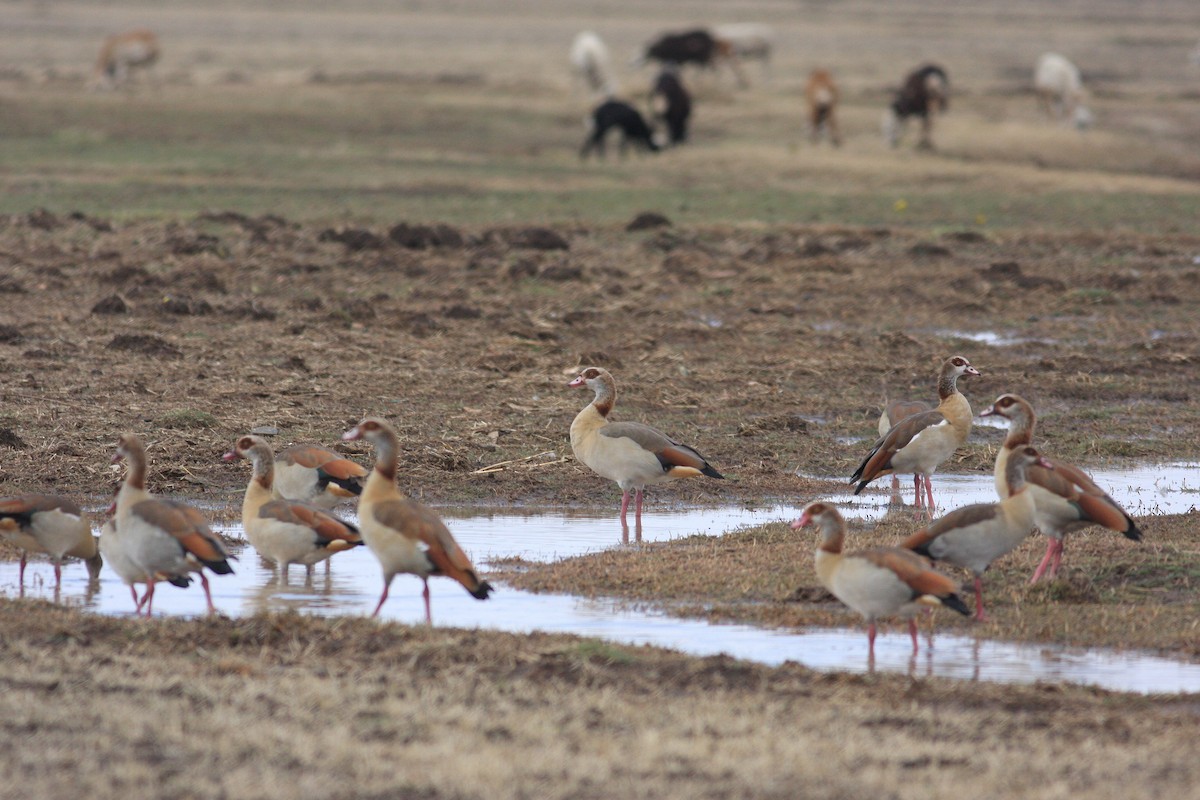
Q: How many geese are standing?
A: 12